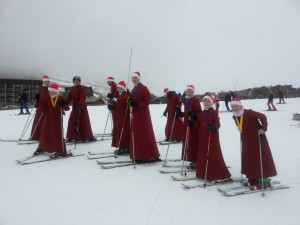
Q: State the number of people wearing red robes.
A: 10